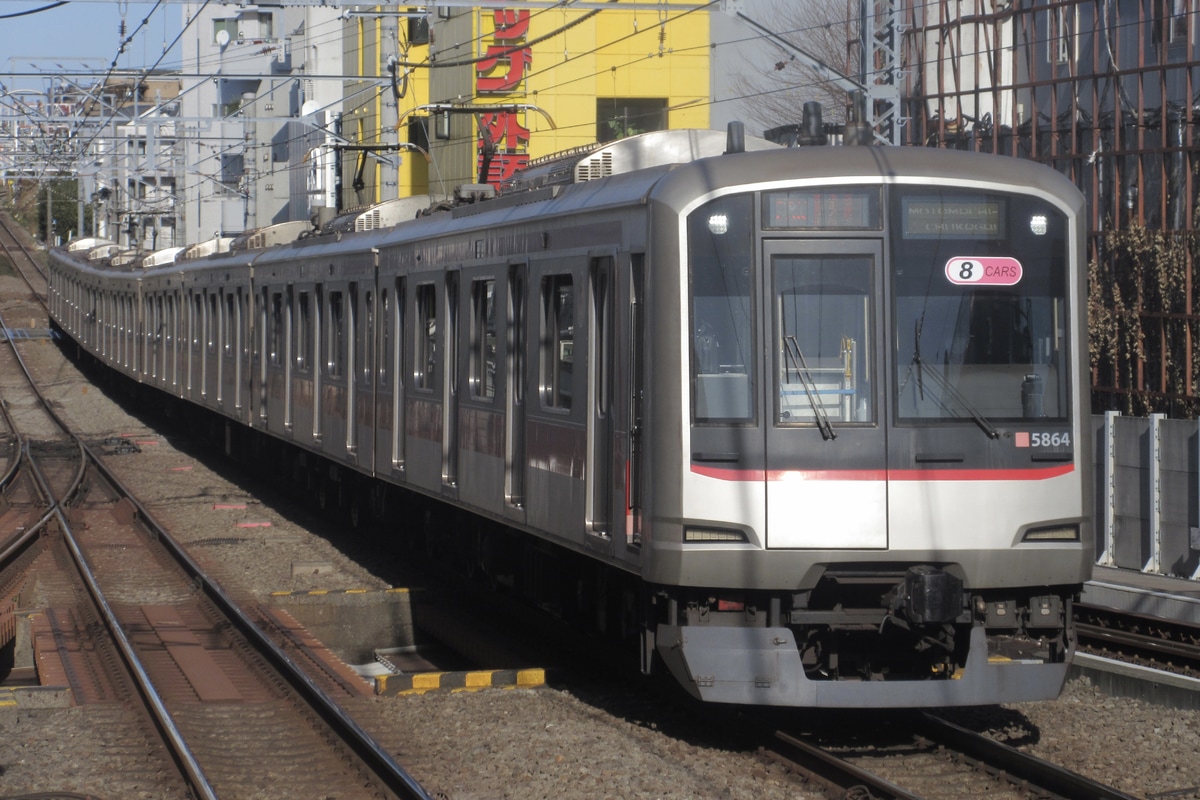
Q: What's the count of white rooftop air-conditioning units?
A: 8